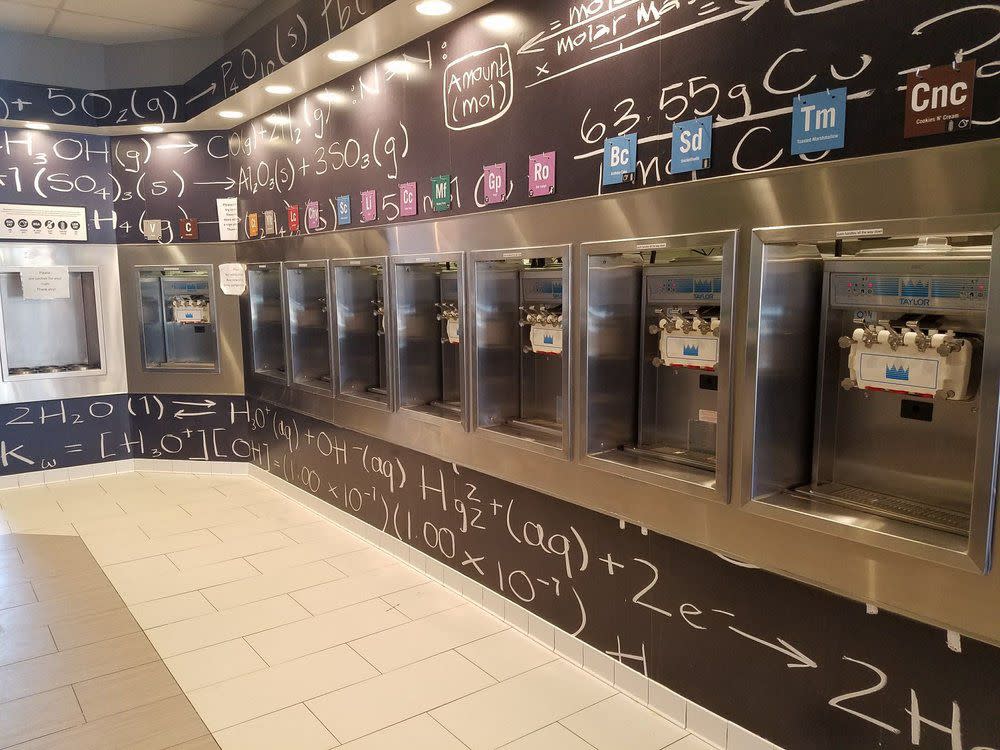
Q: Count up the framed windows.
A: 9